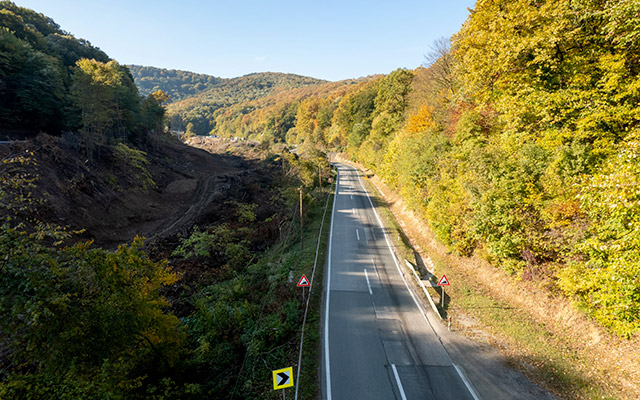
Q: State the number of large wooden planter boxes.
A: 0